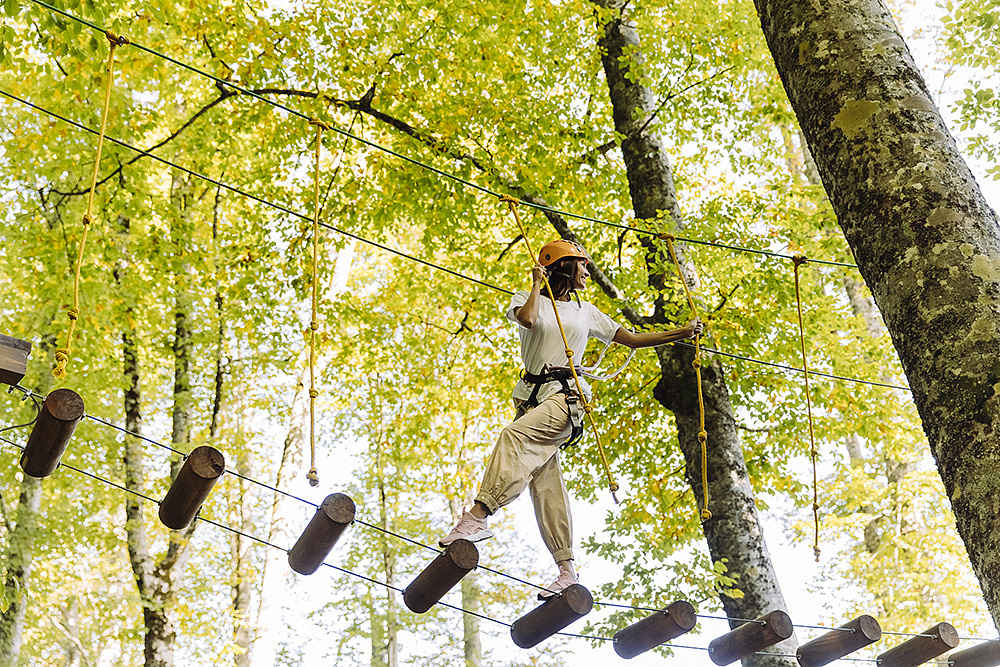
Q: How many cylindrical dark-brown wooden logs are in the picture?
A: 10